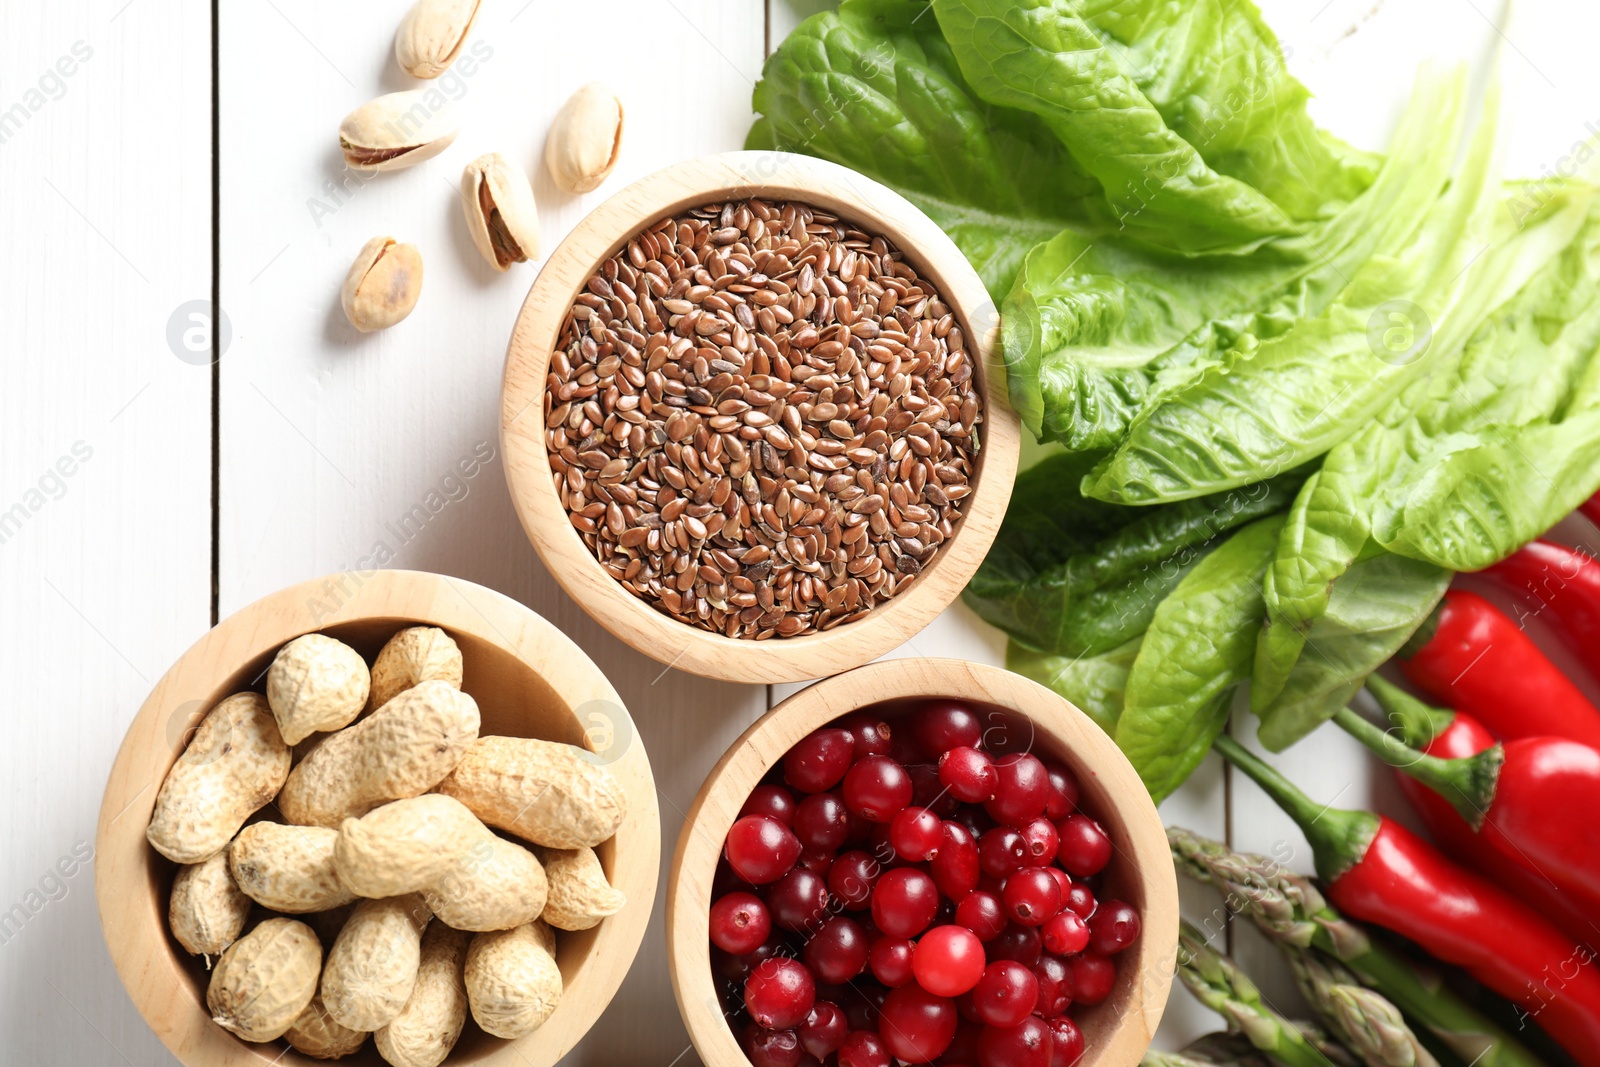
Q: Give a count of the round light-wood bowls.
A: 3